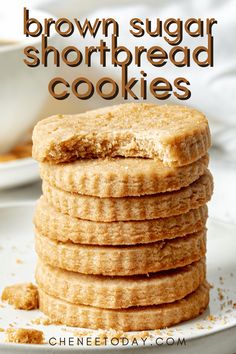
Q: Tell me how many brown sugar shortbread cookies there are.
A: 7